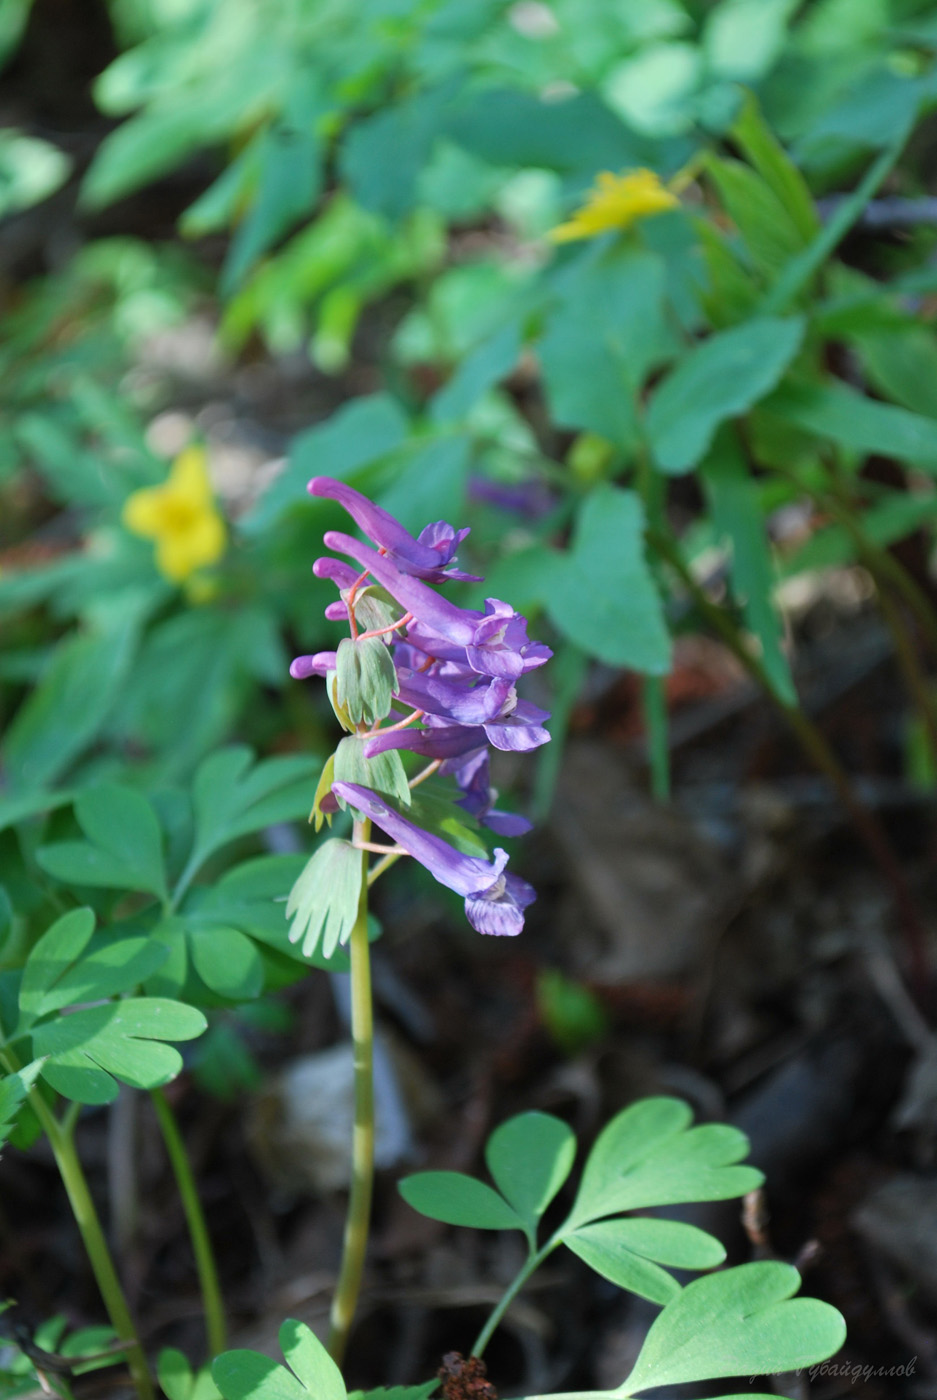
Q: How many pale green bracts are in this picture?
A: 4